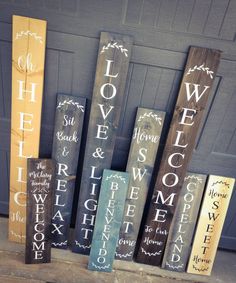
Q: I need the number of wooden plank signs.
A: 9